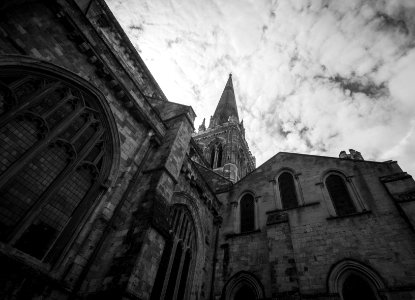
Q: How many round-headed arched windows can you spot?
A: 3